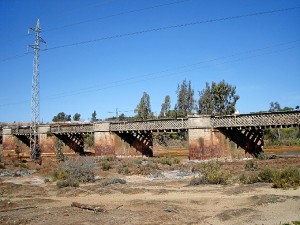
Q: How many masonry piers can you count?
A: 4